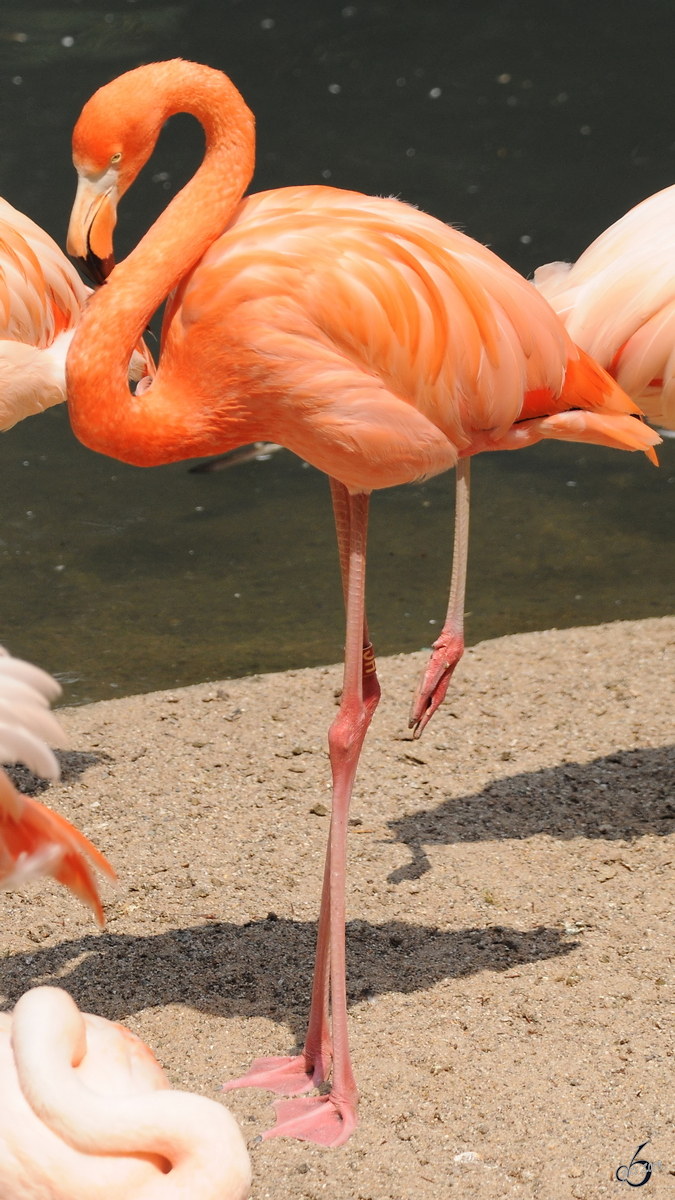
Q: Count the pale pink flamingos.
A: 4